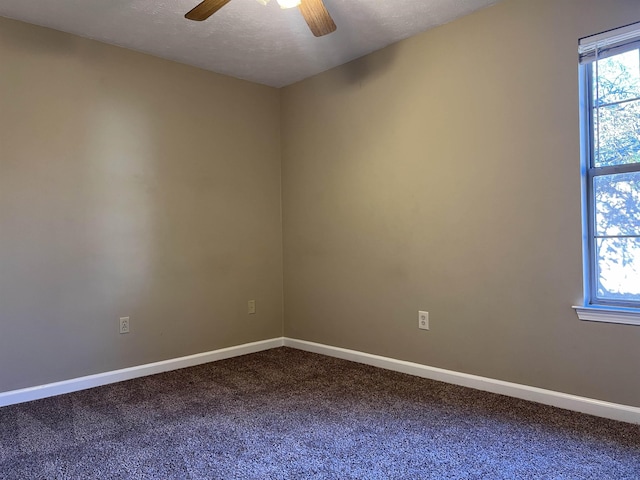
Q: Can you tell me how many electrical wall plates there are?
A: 3